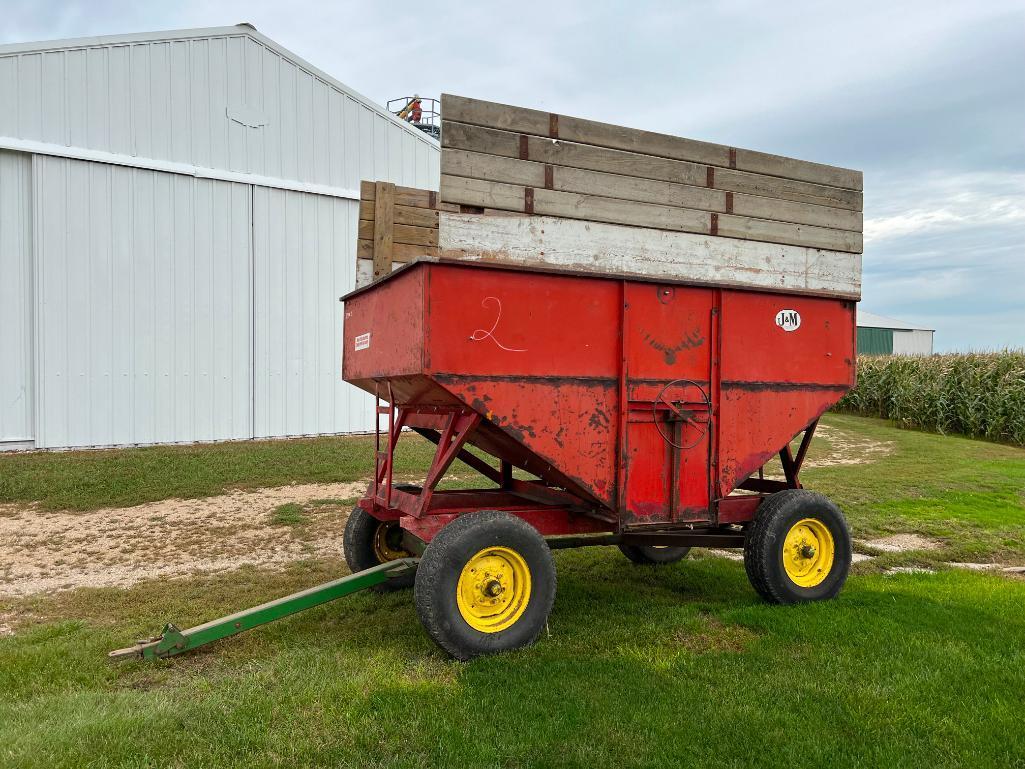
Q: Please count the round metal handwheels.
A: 1